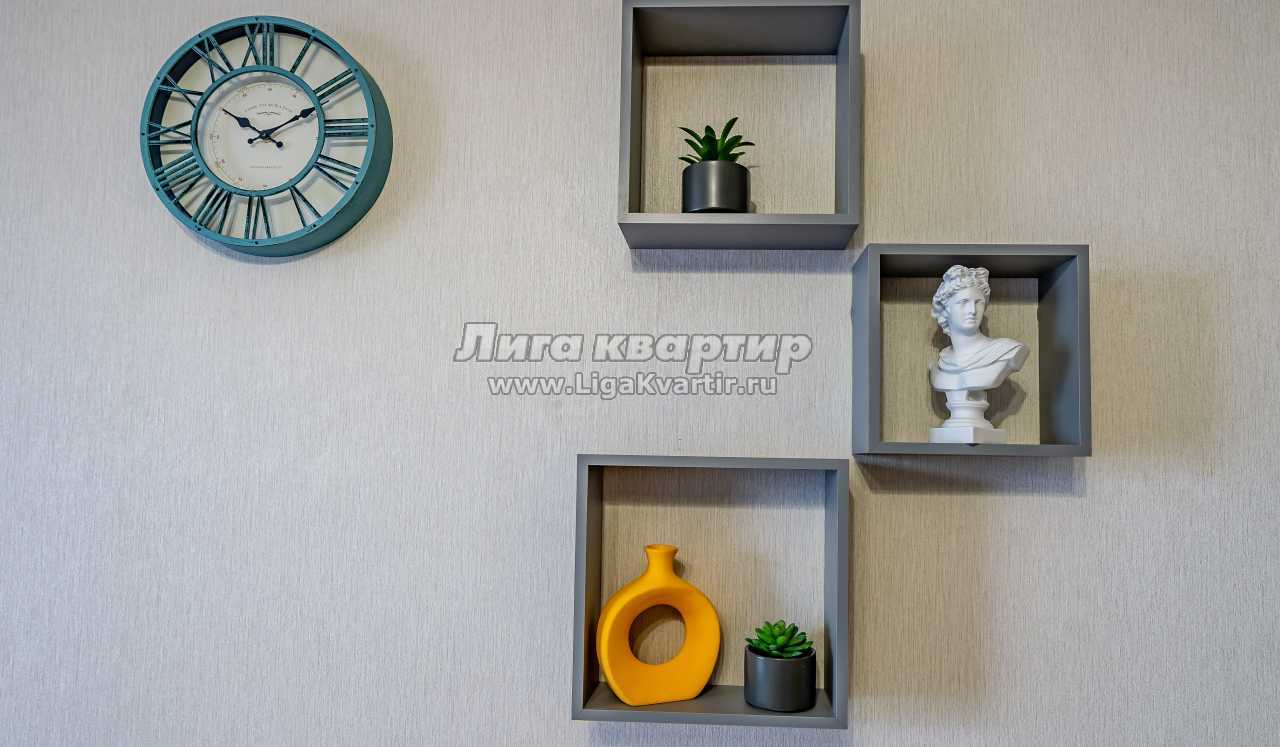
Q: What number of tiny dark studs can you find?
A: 12